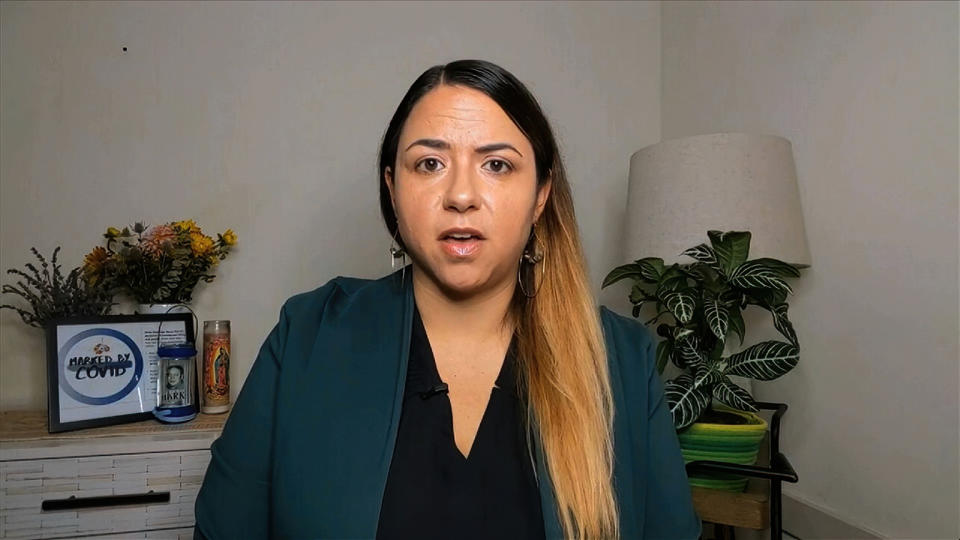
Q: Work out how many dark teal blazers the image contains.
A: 1